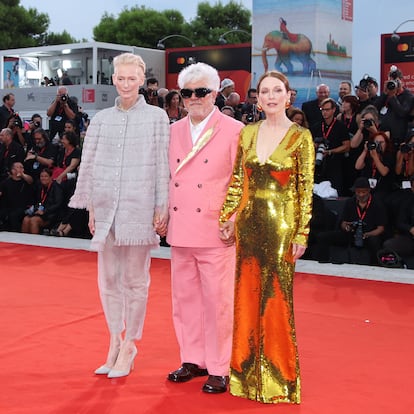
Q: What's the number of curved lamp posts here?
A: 3